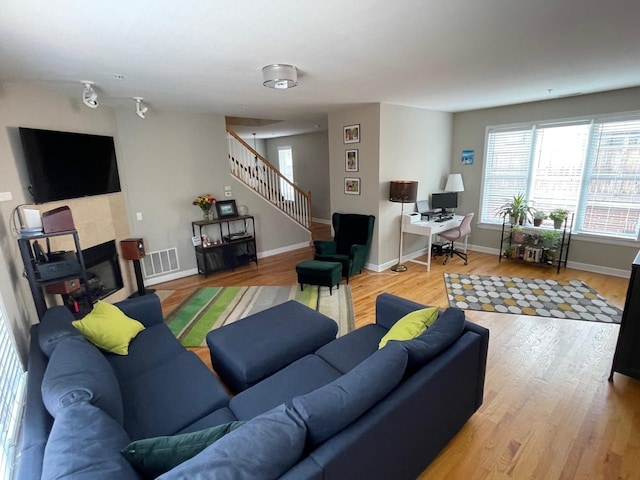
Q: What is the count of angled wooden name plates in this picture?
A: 0